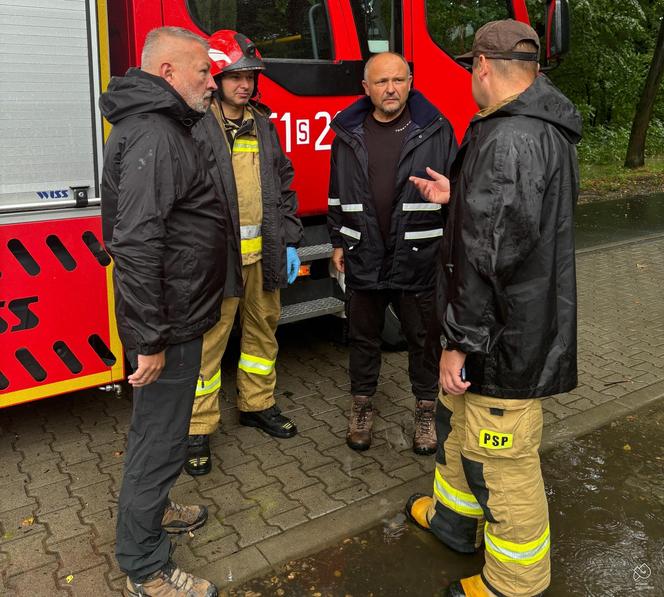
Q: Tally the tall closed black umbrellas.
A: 0